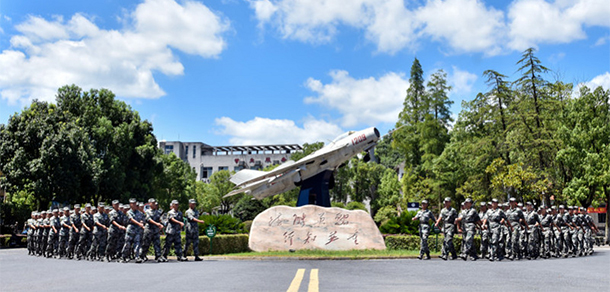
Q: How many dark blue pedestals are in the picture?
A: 1